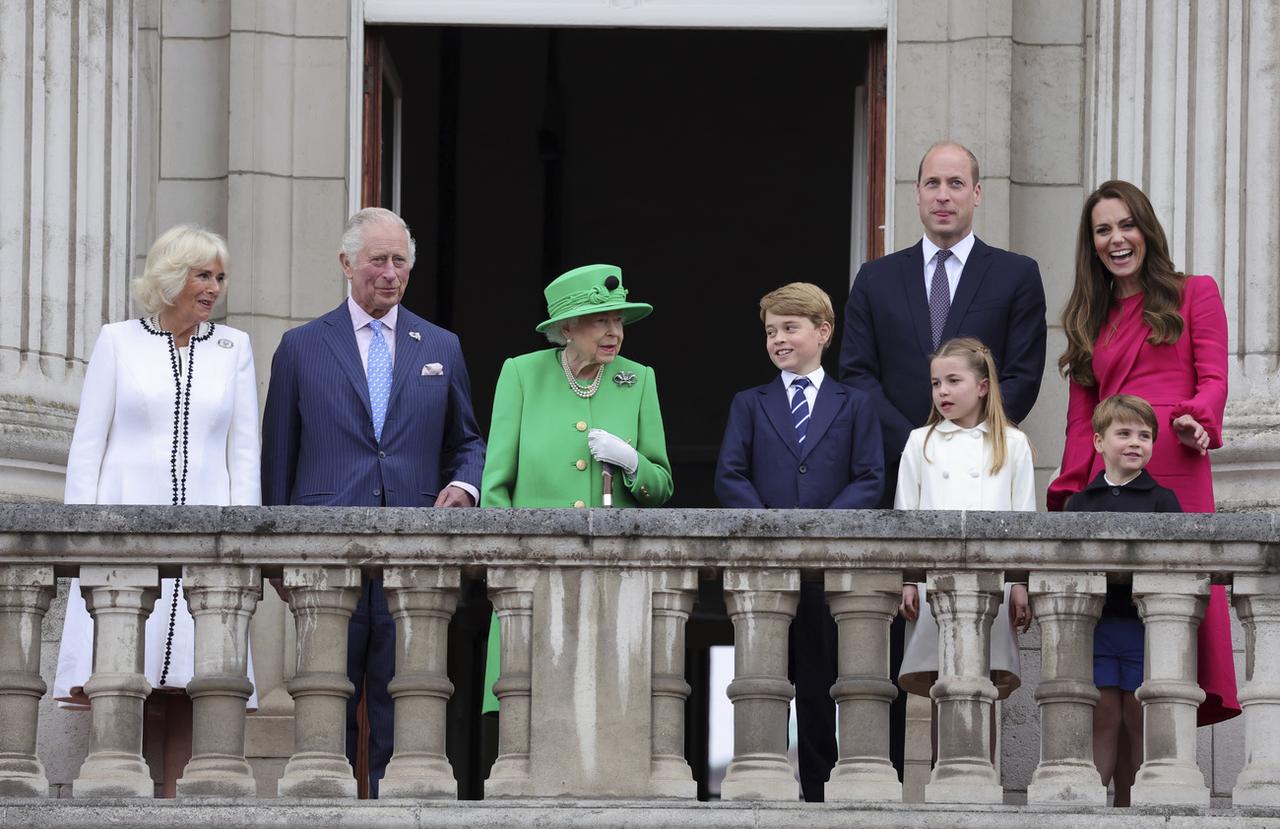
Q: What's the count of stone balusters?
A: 13